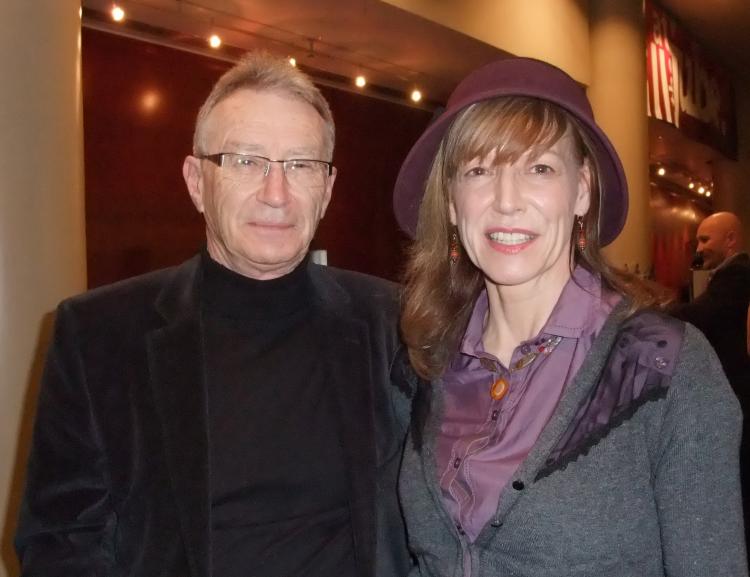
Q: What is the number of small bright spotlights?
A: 9